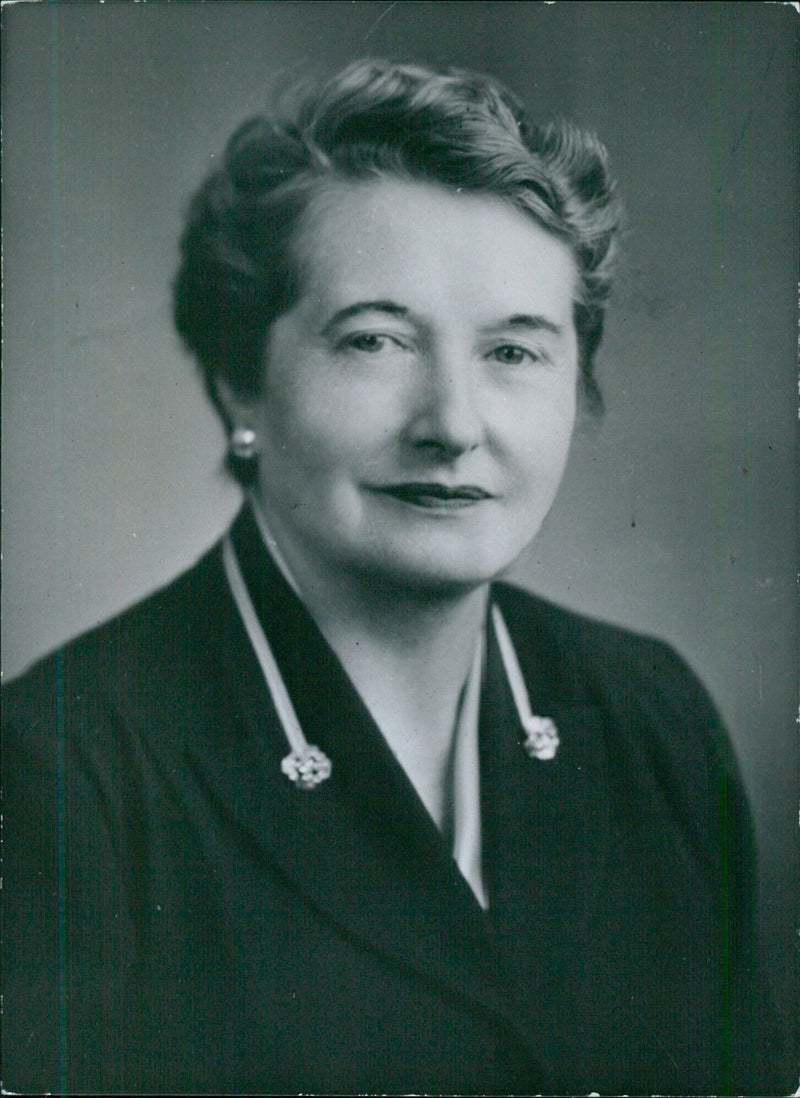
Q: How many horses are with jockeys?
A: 0